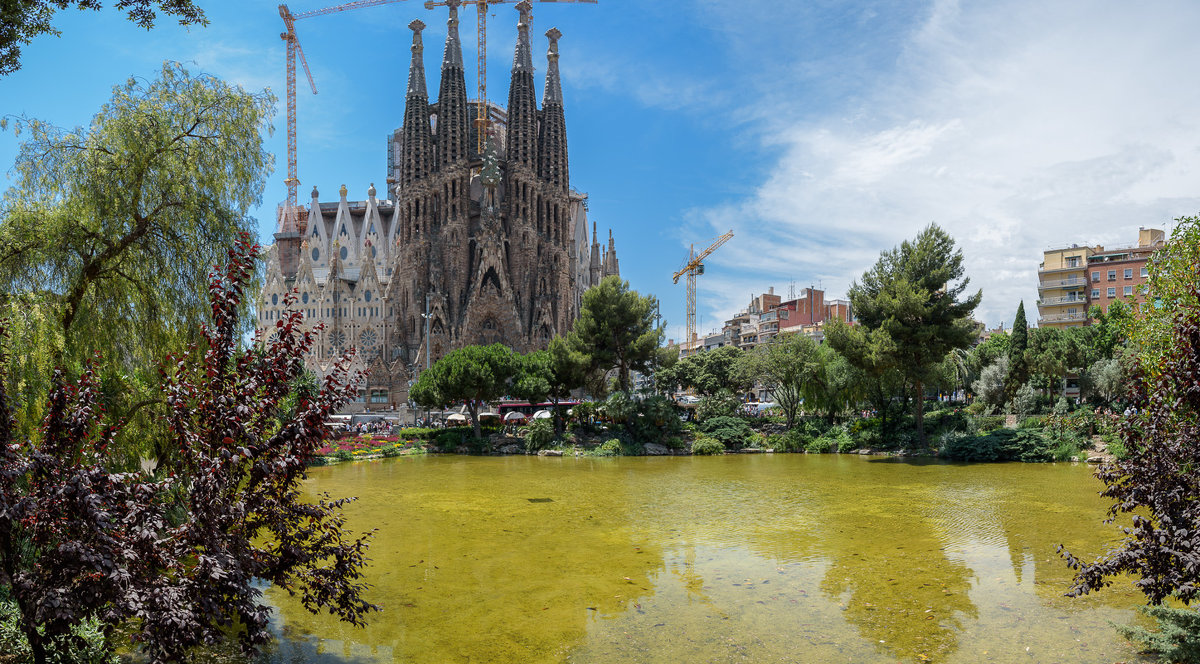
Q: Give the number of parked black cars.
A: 0